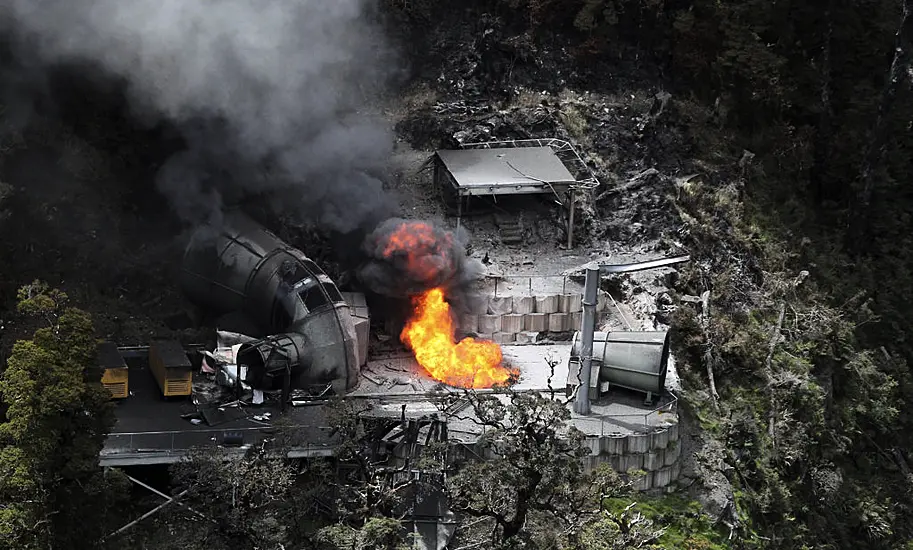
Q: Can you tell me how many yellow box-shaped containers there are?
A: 2